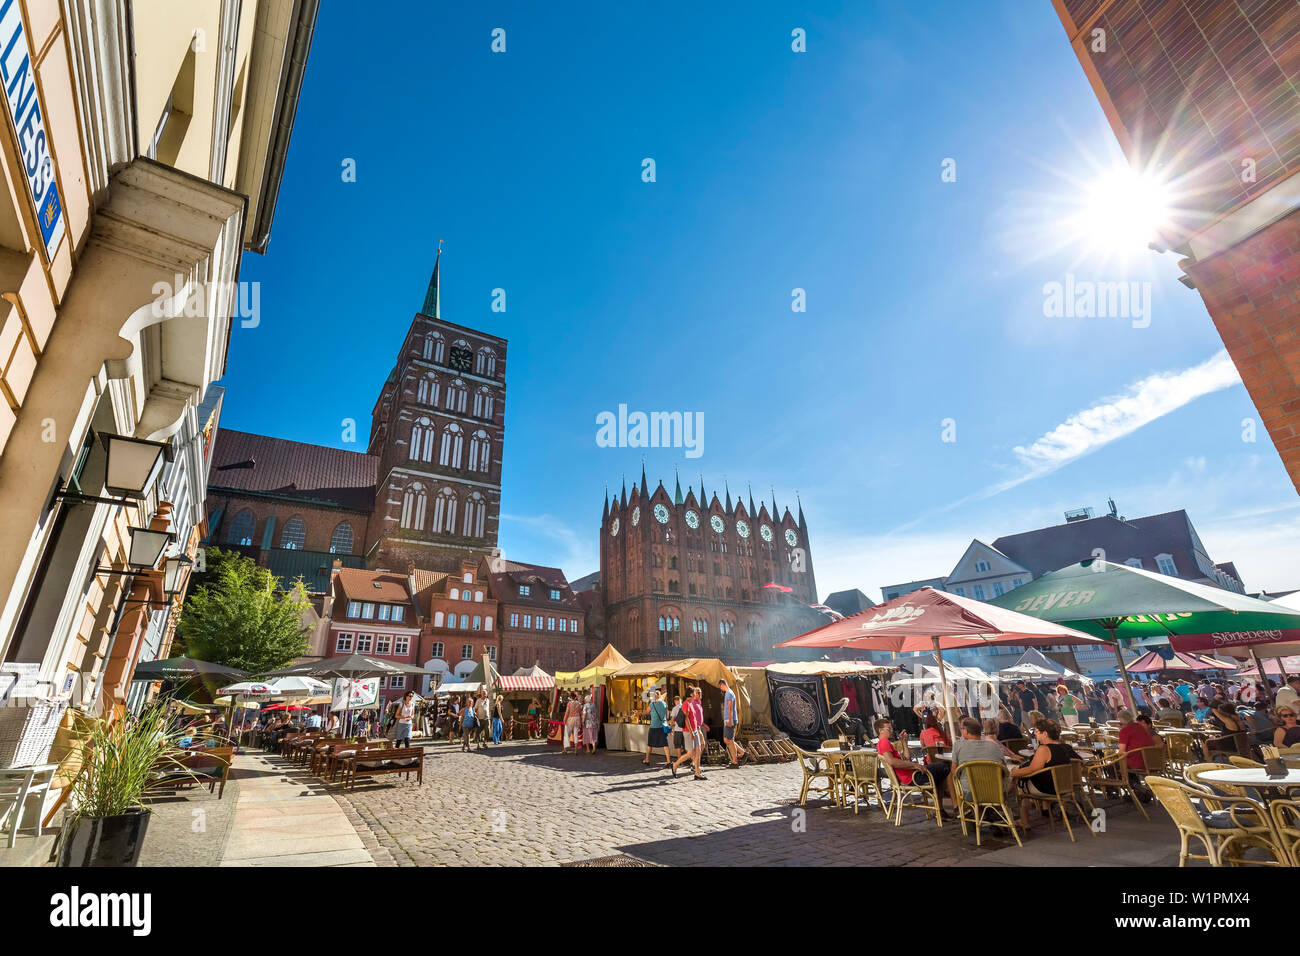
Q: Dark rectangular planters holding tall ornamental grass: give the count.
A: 1